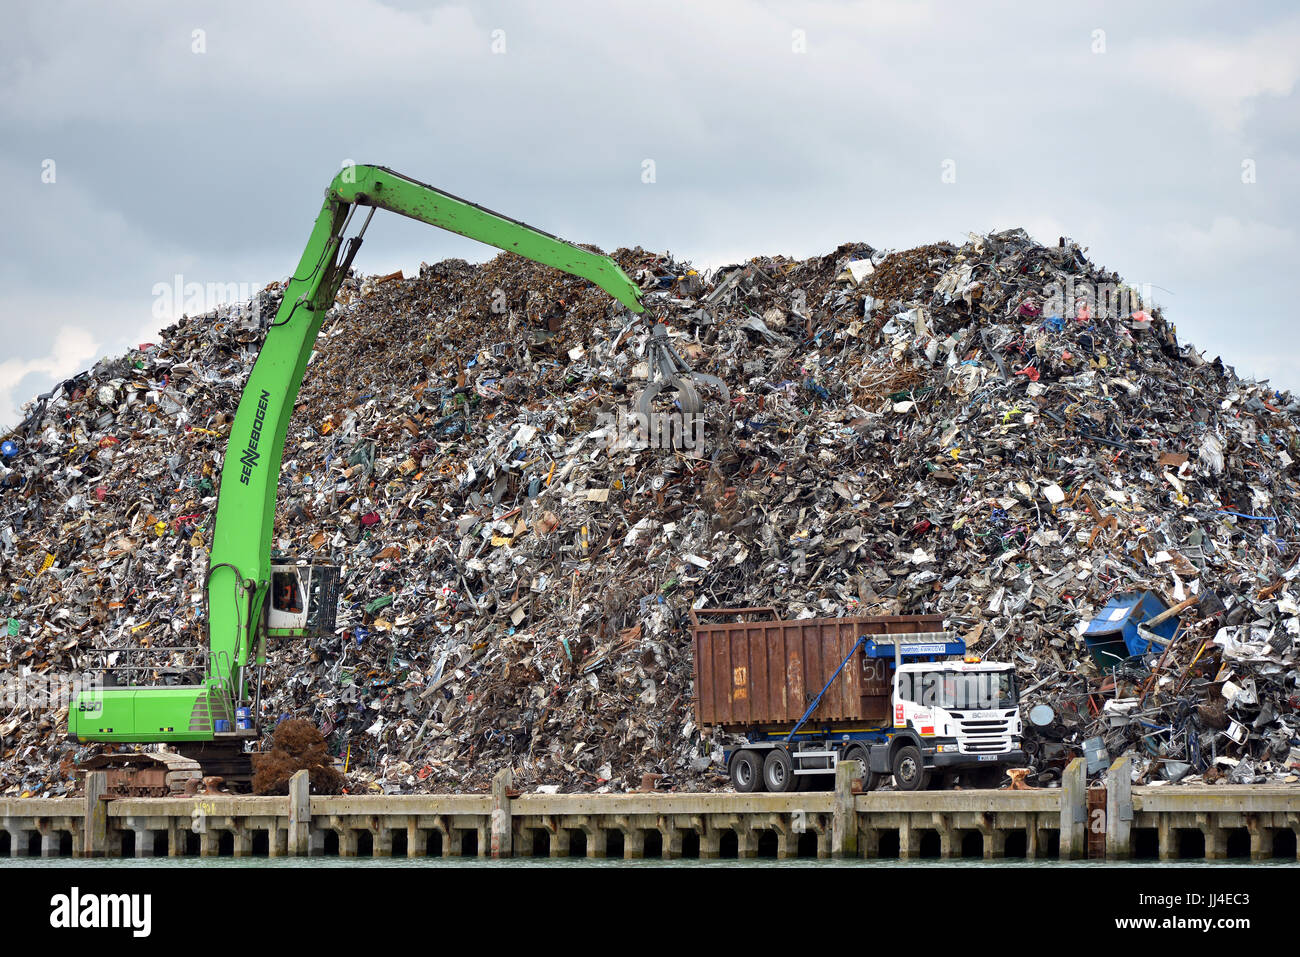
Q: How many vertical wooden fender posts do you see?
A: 6